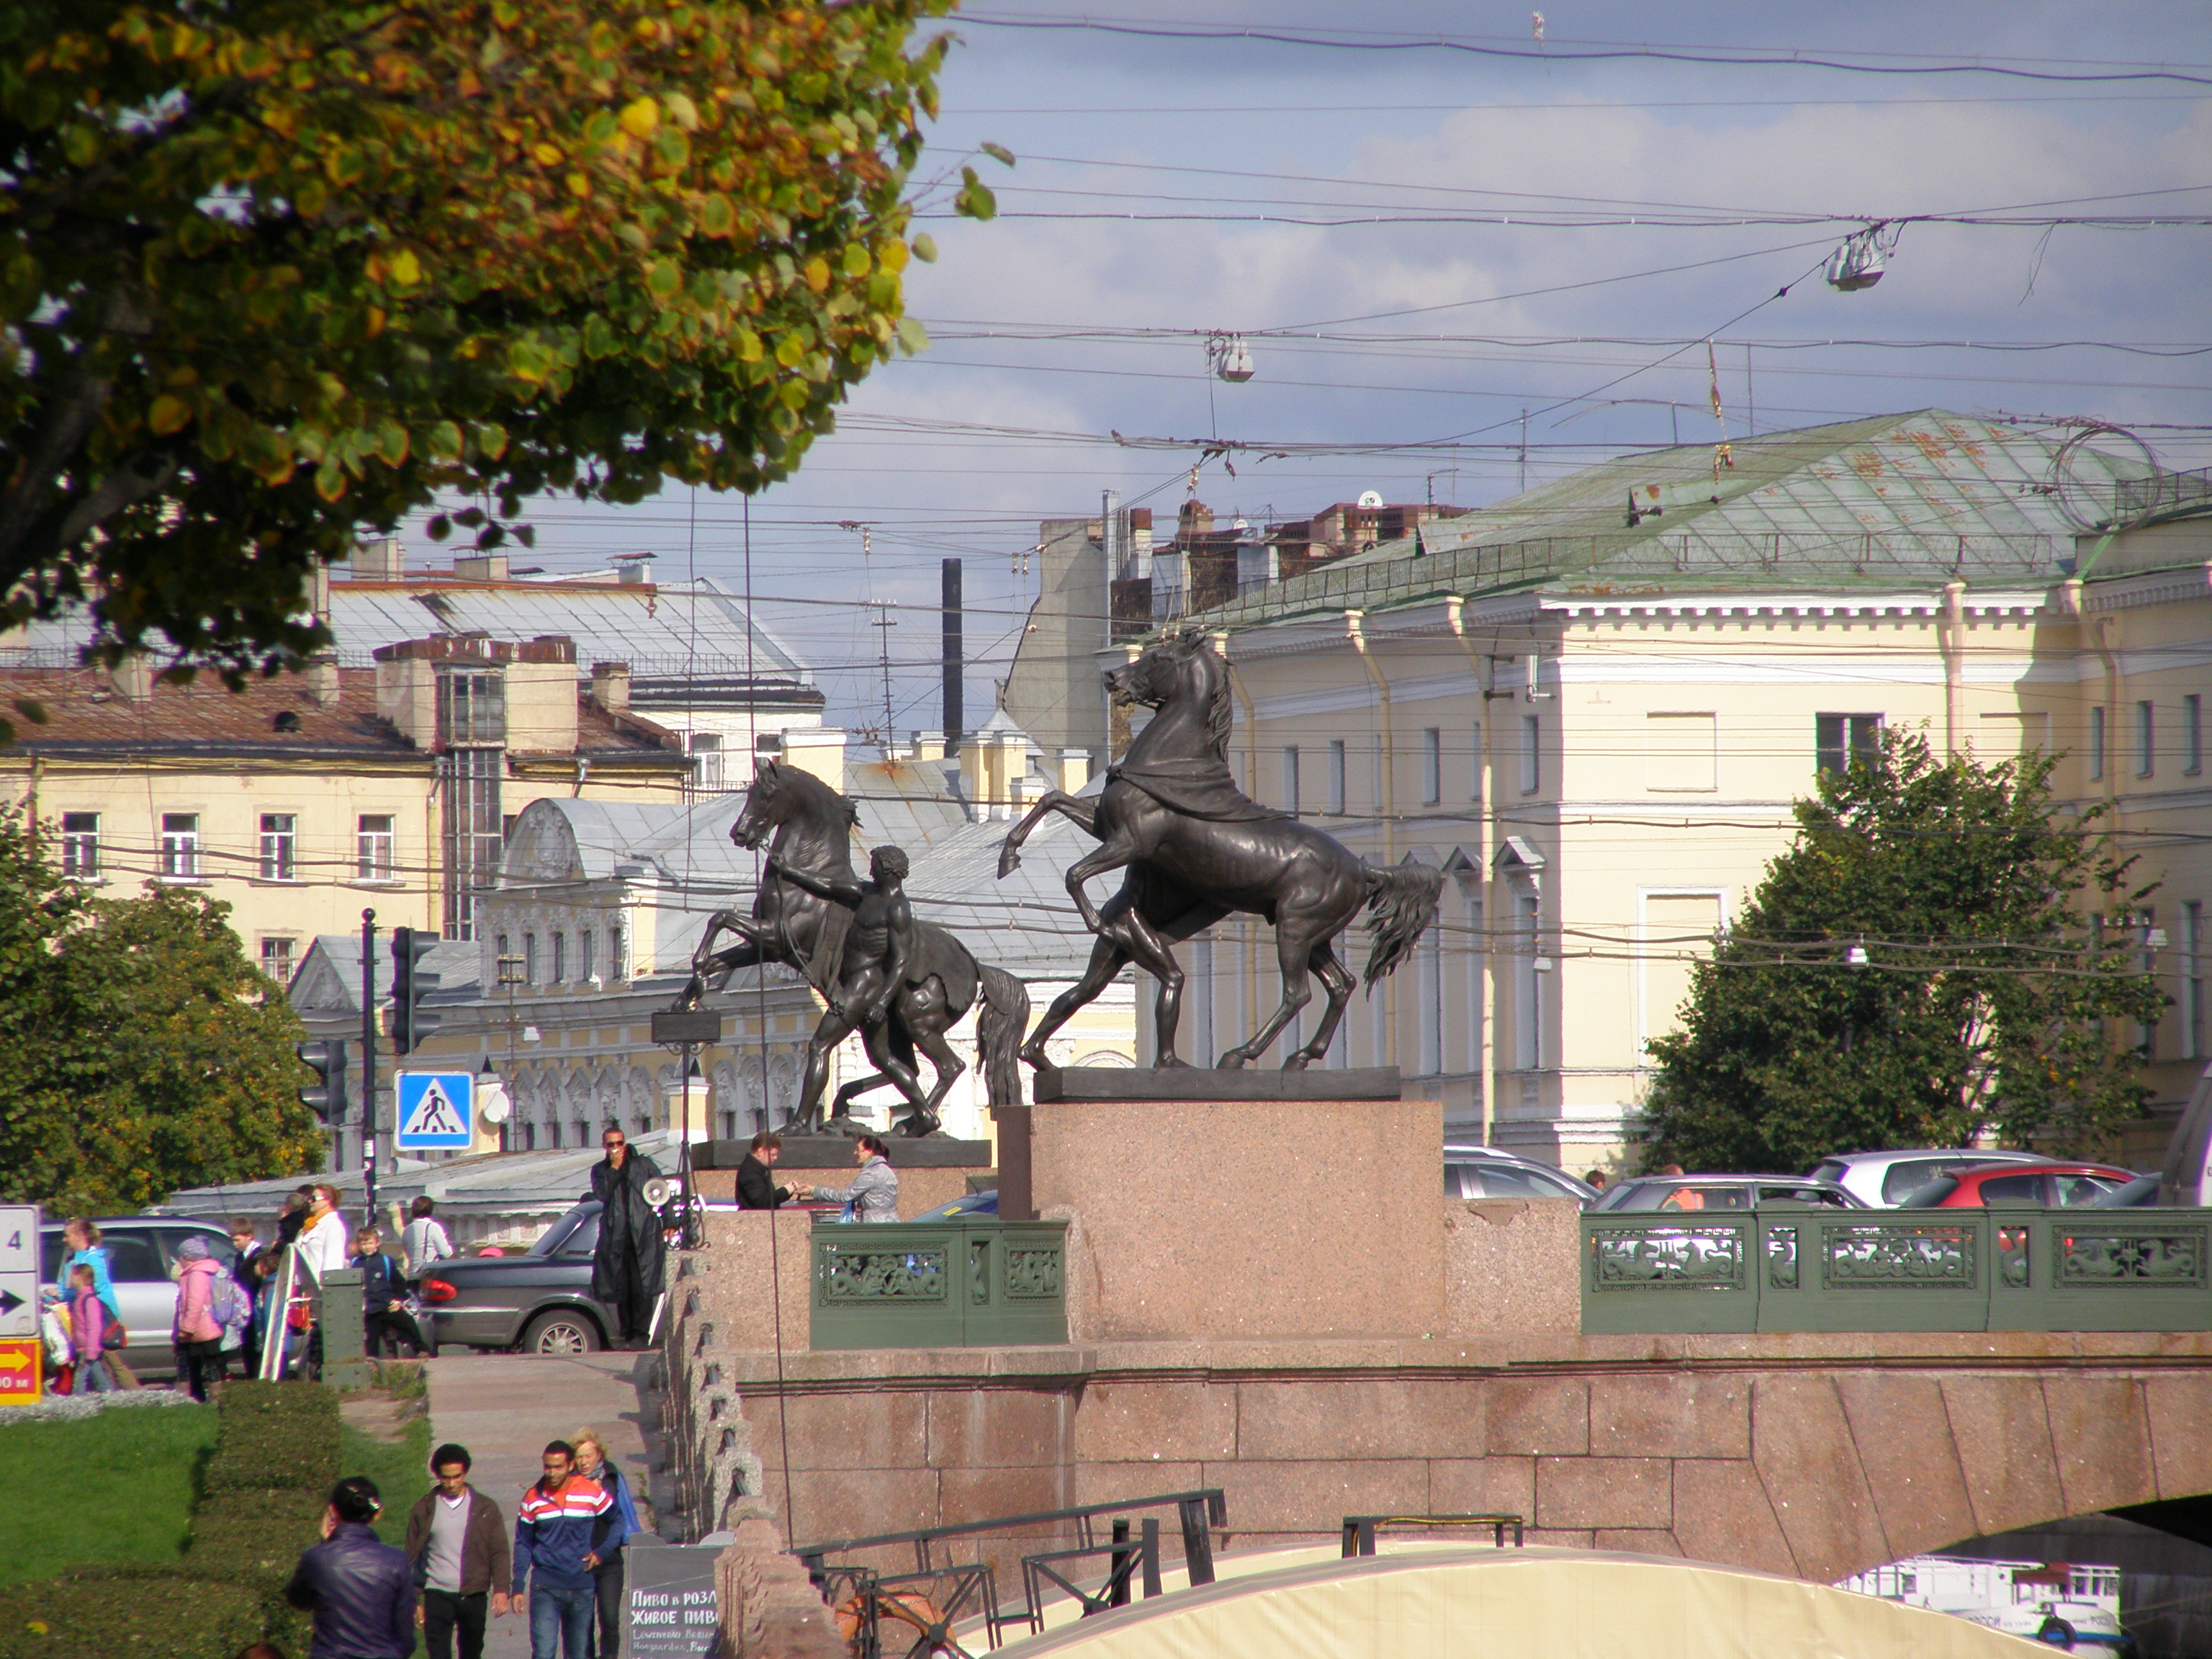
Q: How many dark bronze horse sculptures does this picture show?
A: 2